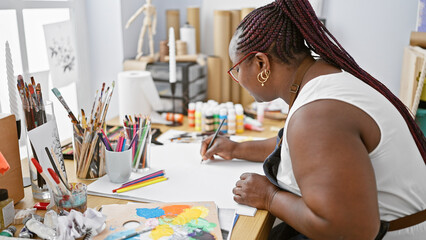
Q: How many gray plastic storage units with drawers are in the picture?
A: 1